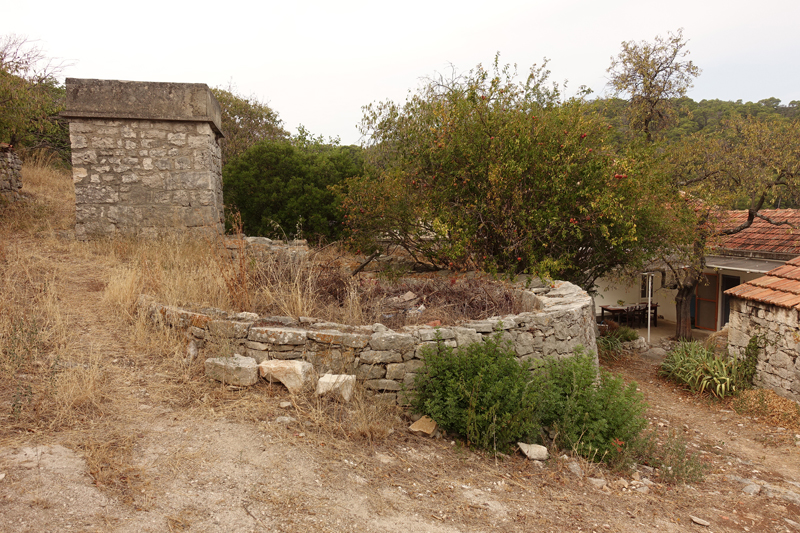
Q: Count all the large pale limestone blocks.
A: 3